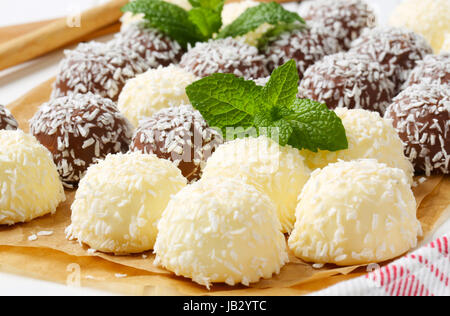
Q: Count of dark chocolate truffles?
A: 12